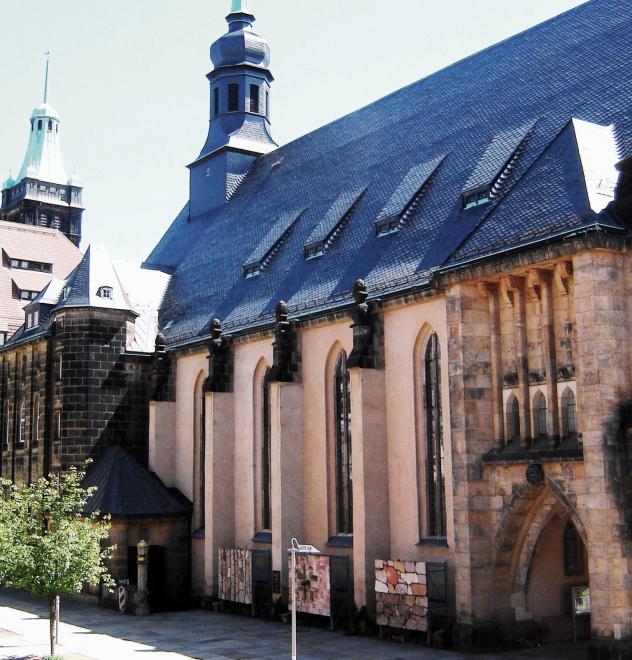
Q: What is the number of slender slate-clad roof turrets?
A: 1